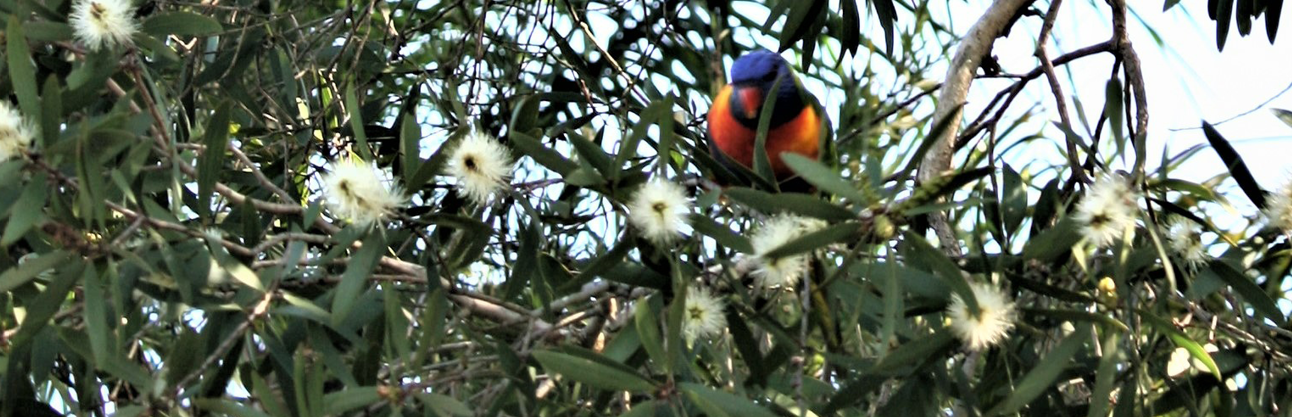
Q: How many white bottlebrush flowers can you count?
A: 11